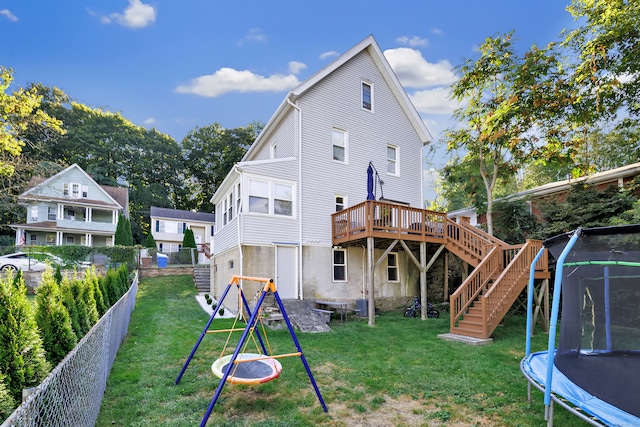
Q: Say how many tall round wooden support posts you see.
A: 2